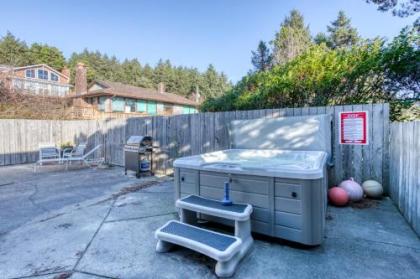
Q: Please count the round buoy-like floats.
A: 3